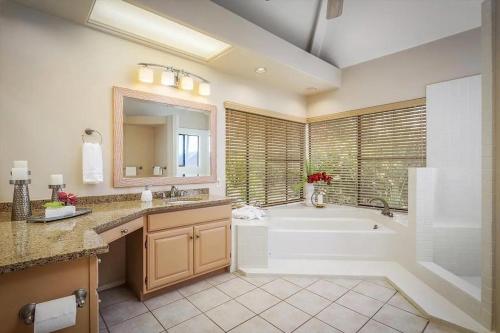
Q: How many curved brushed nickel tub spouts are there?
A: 1